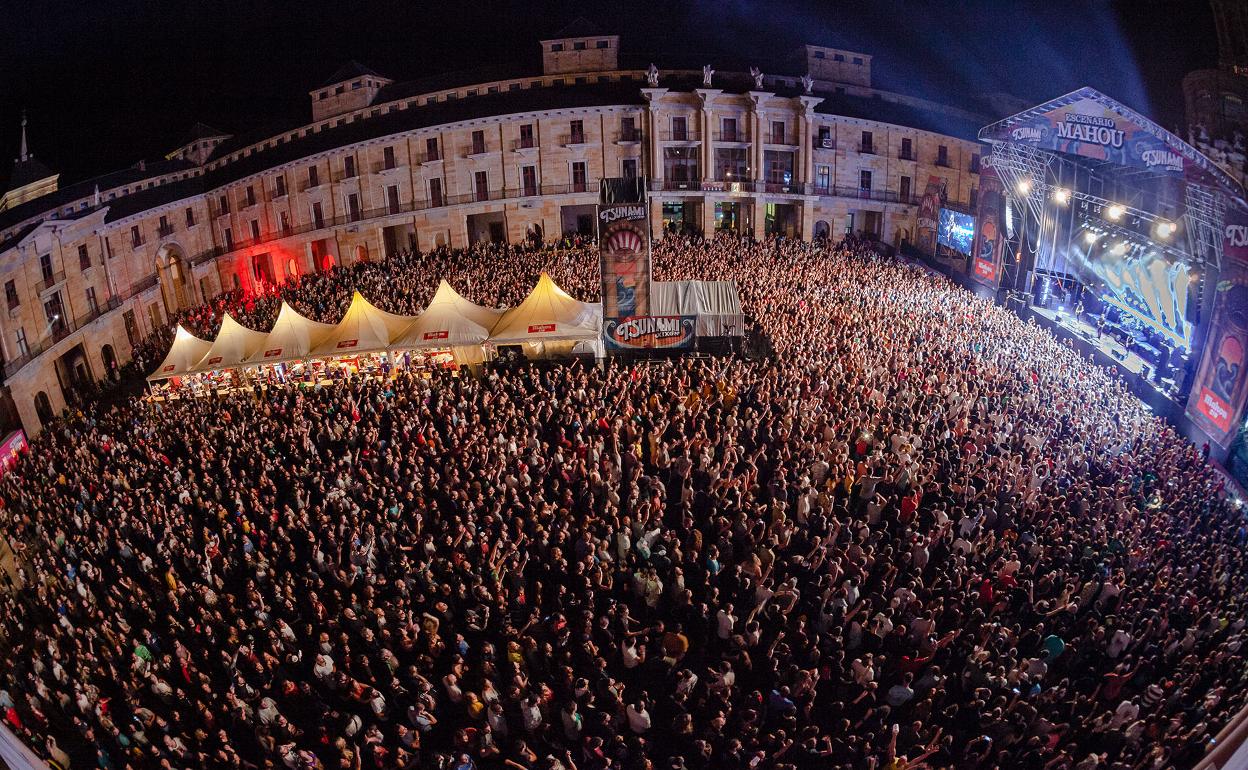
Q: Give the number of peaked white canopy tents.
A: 6